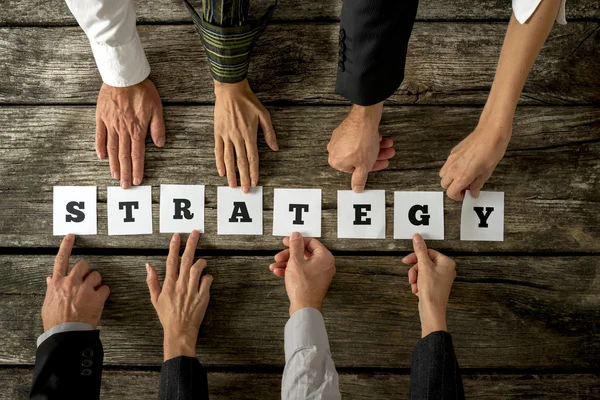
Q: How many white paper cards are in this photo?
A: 8